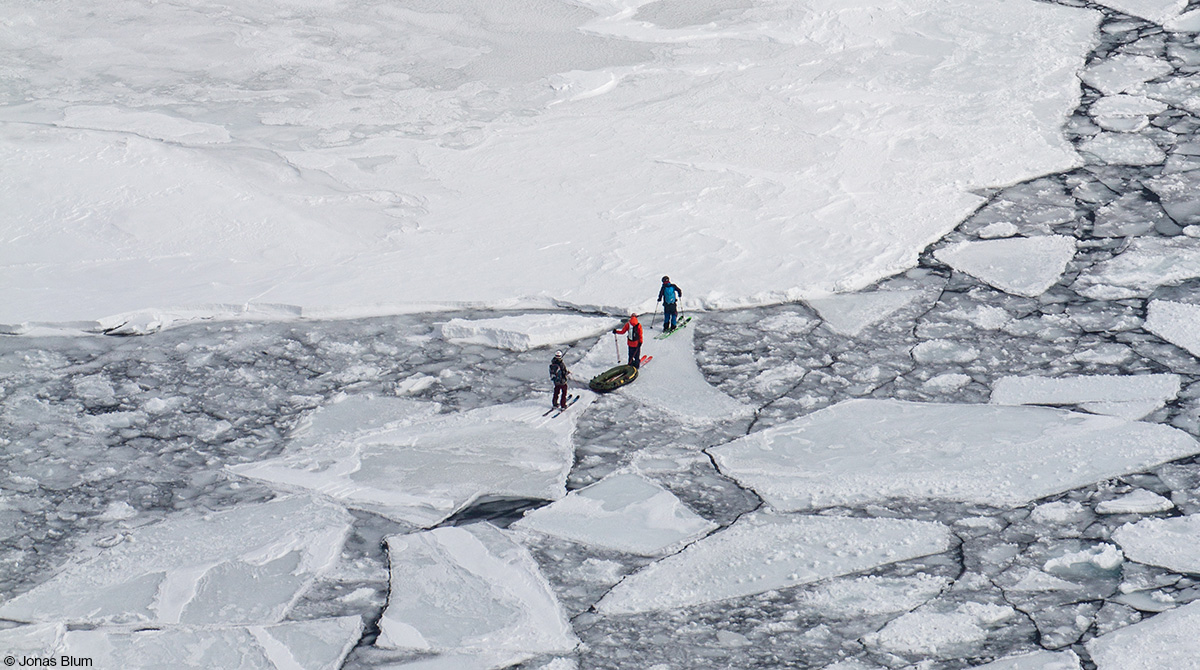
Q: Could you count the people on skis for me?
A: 3